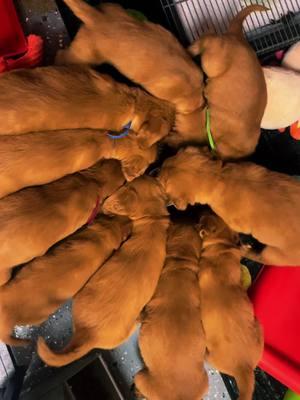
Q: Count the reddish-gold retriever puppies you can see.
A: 10